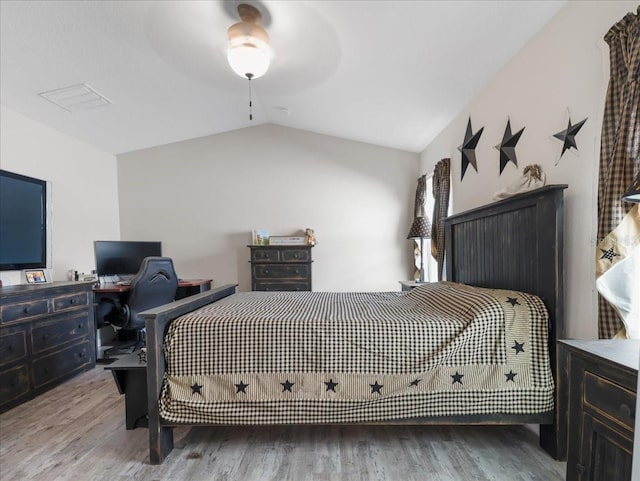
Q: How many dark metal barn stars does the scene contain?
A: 3